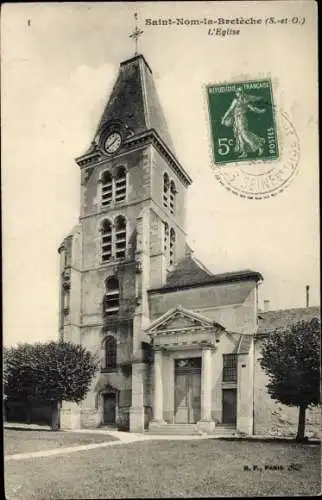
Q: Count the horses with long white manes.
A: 0